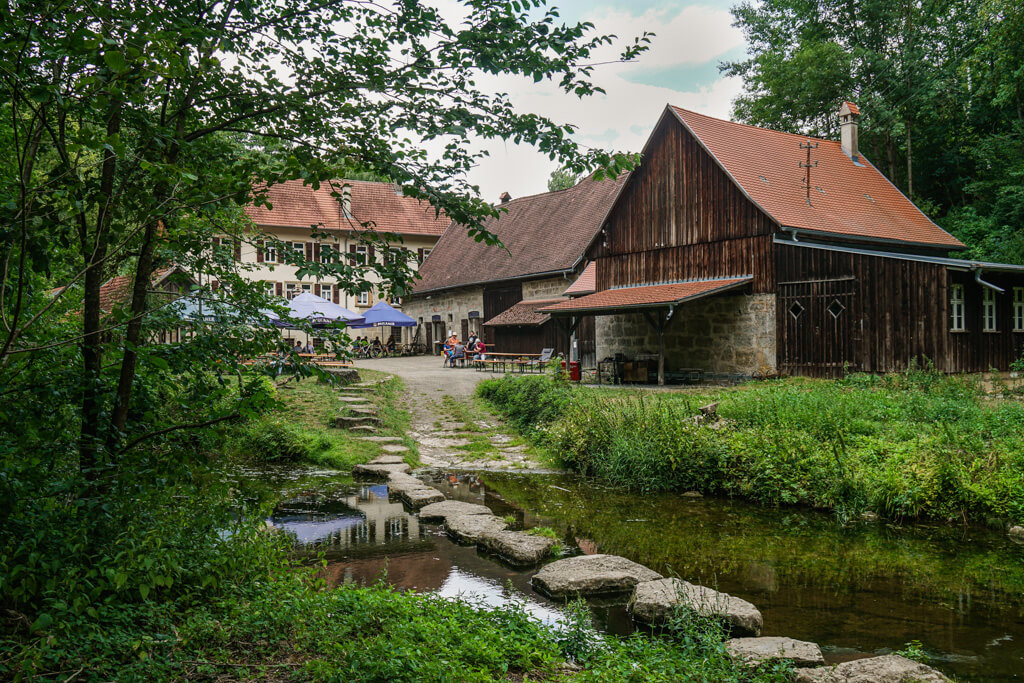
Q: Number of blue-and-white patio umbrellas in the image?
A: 3